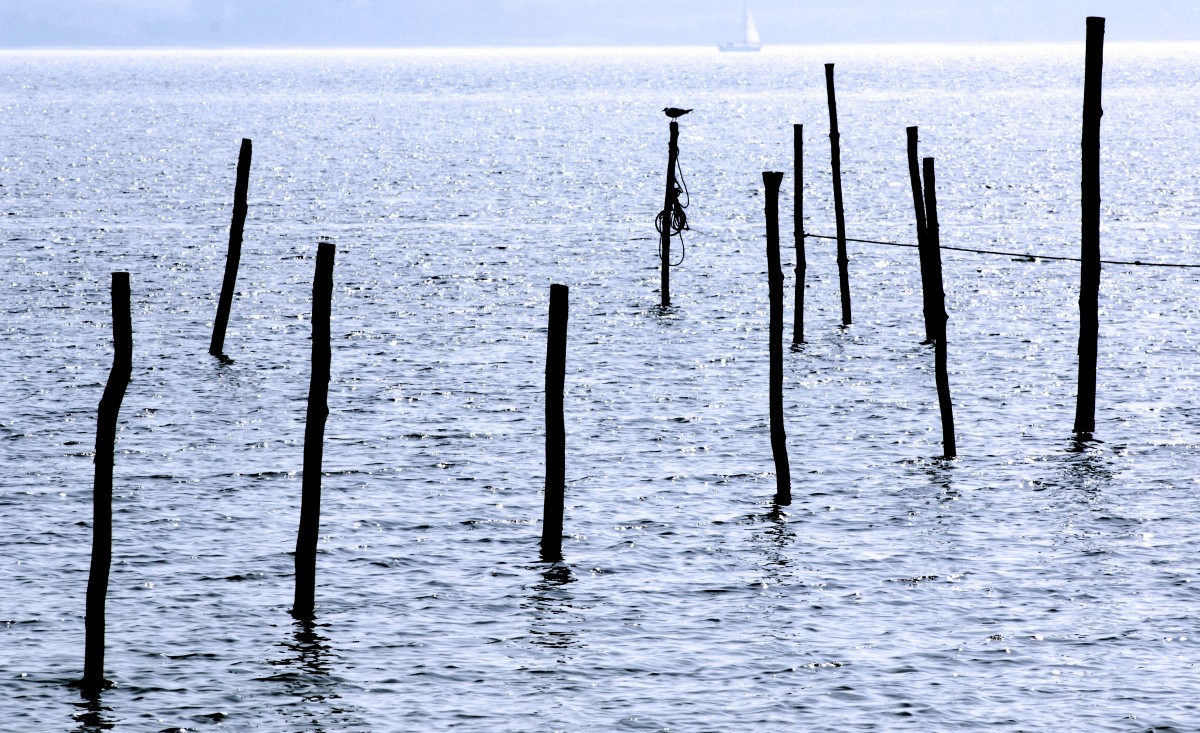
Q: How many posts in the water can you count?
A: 11